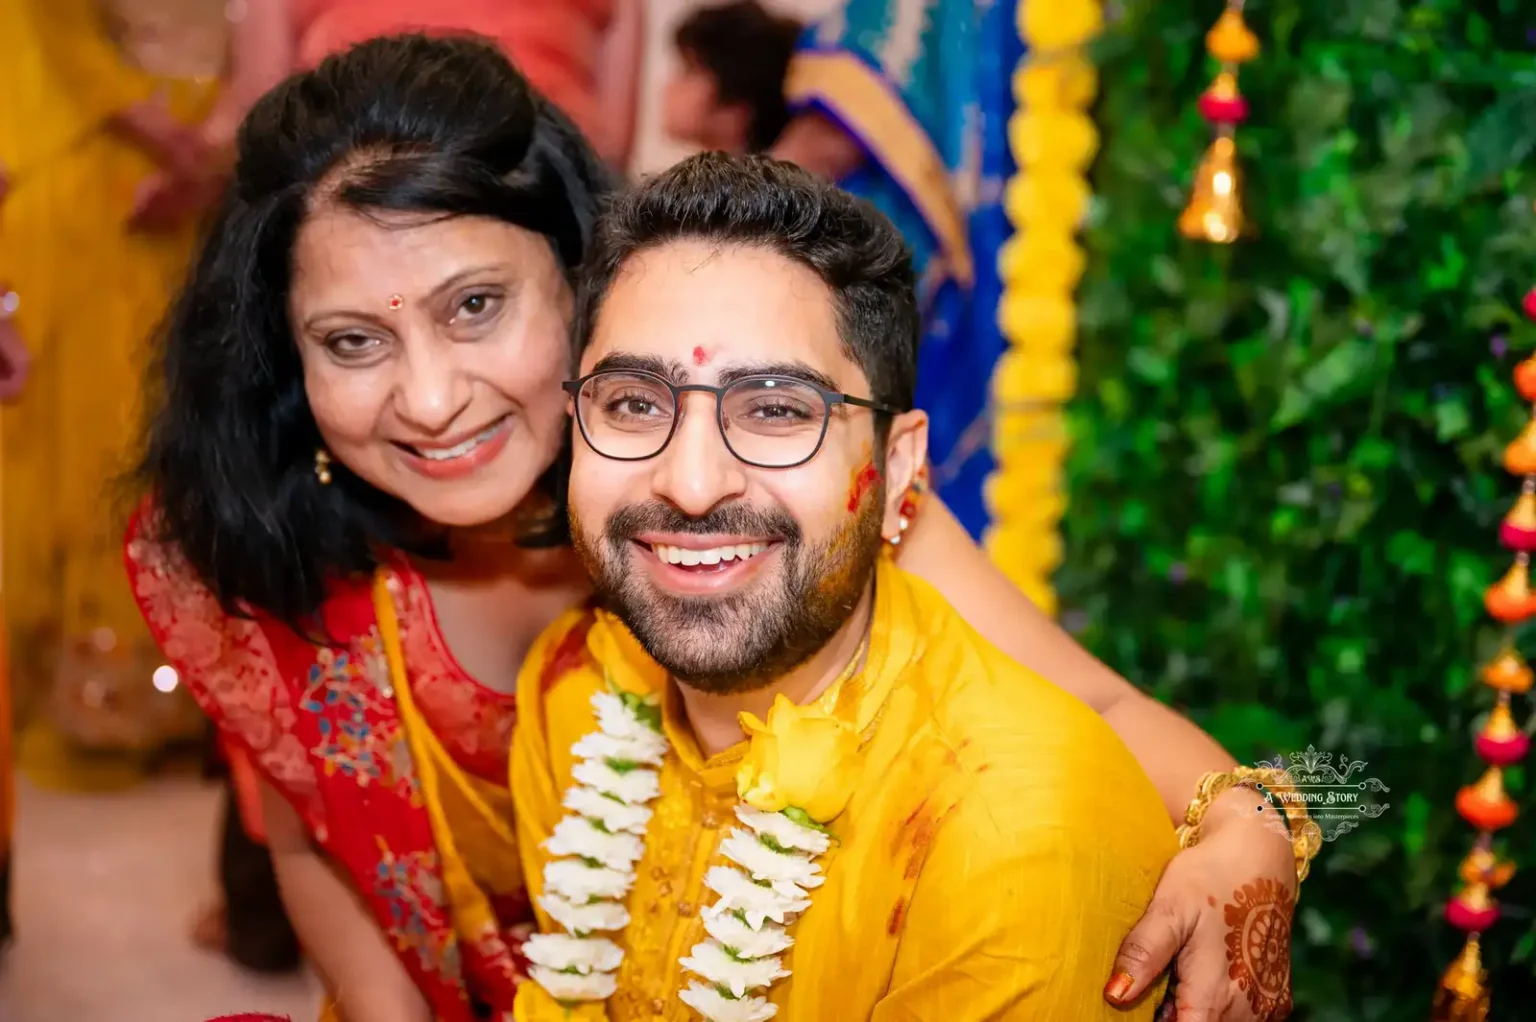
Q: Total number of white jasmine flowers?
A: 15